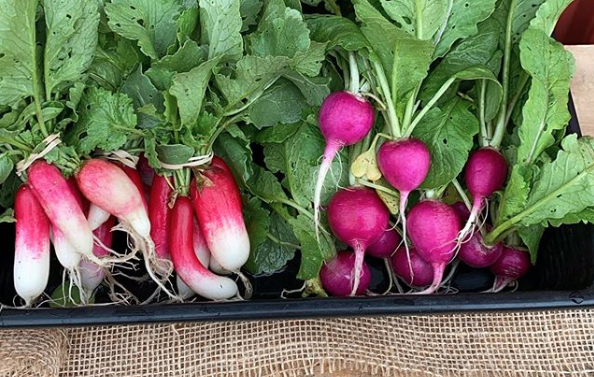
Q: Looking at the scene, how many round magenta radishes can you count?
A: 11